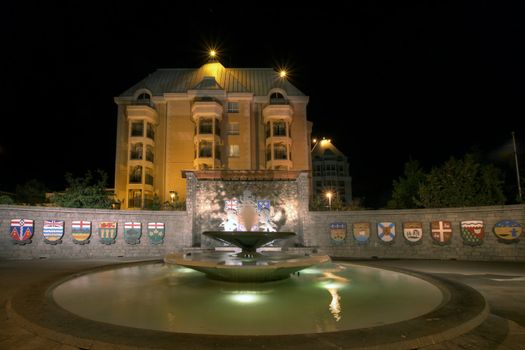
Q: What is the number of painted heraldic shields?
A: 13